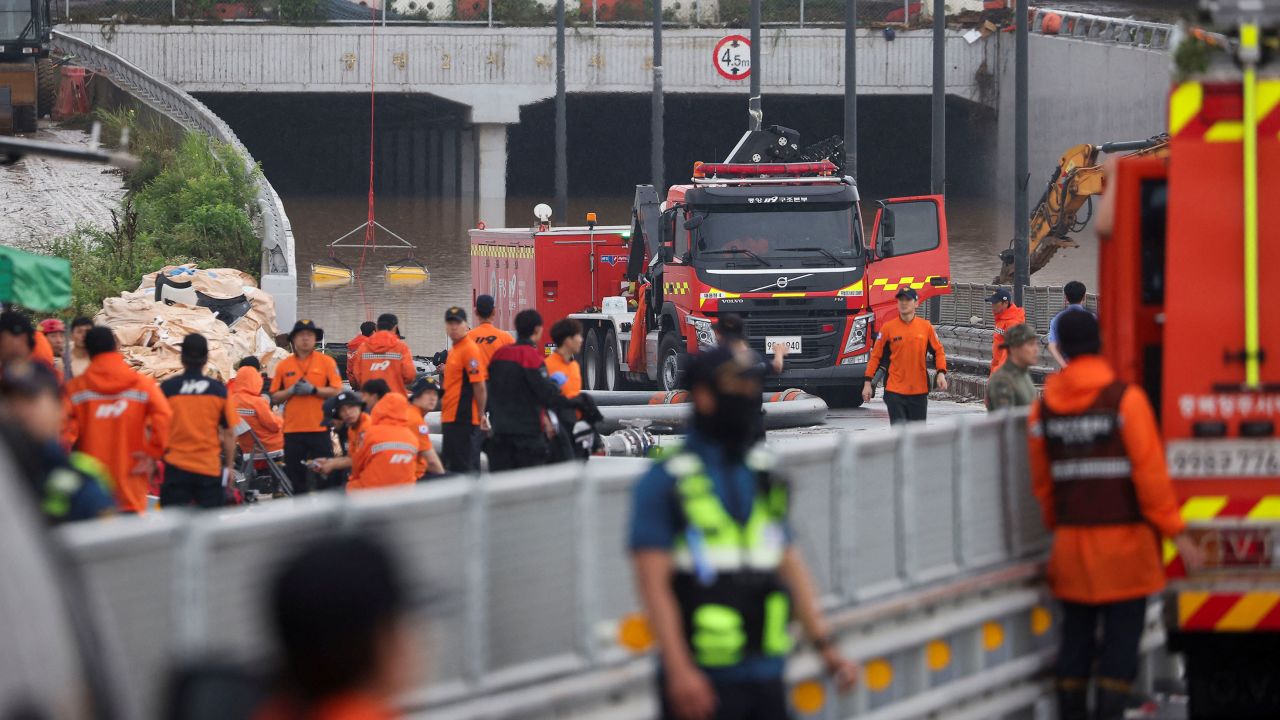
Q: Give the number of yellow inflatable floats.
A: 2